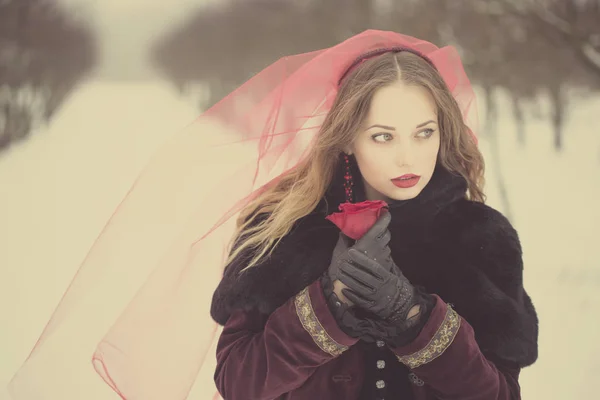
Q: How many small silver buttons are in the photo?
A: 3